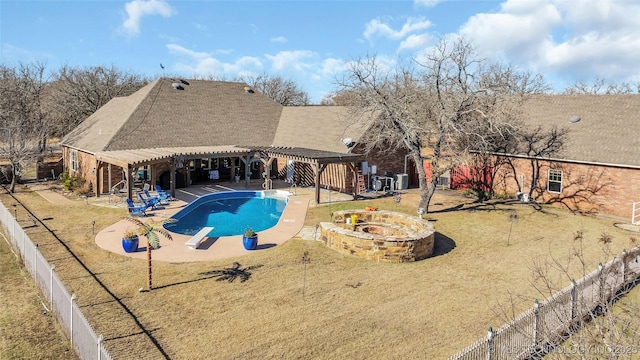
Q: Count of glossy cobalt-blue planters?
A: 2